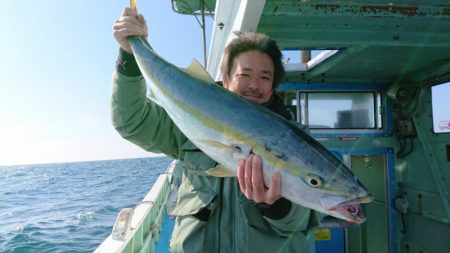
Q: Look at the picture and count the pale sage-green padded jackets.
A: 1